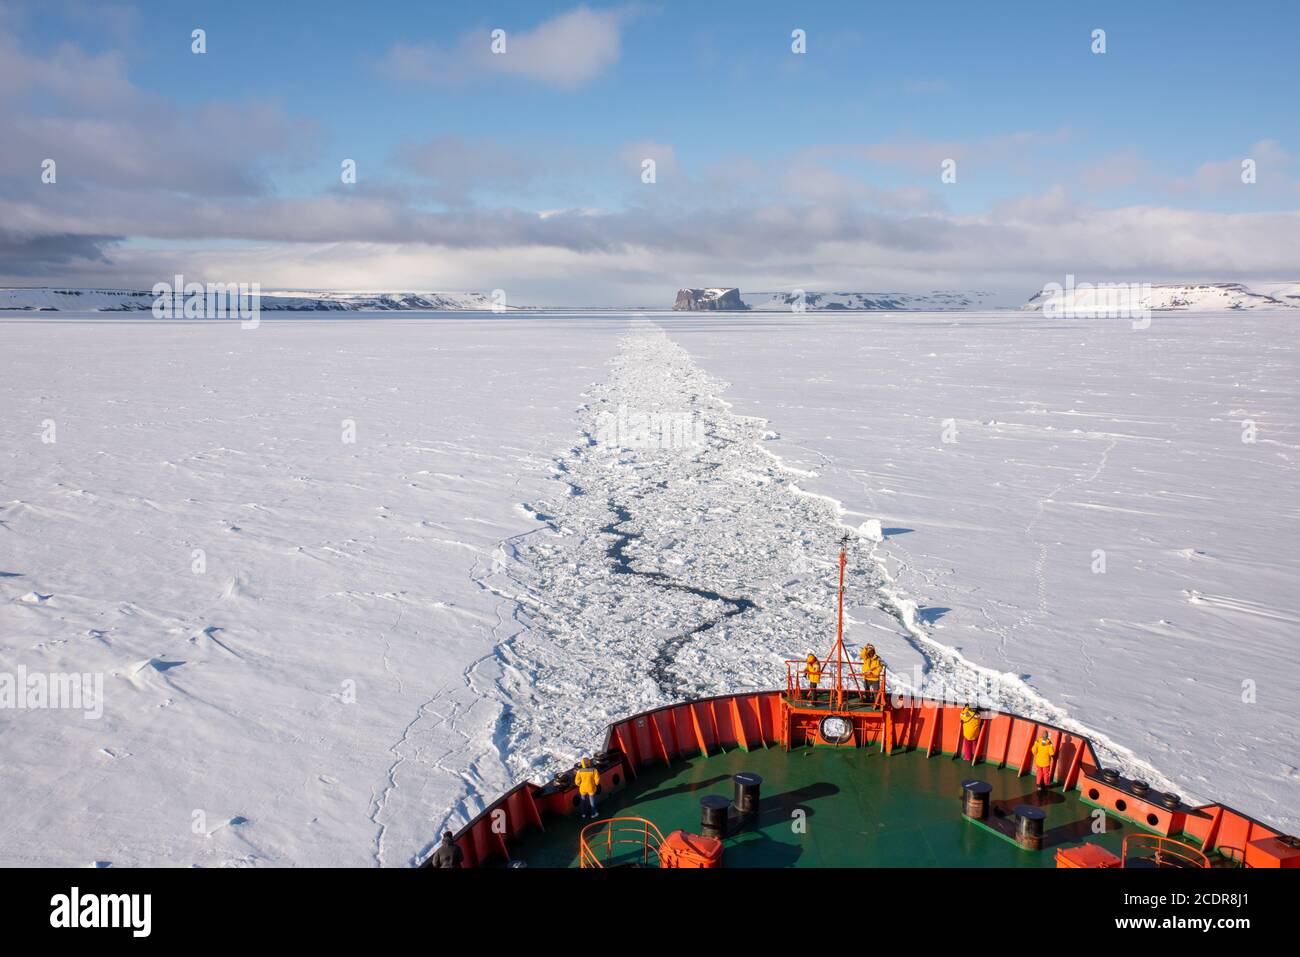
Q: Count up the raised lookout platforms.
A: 1